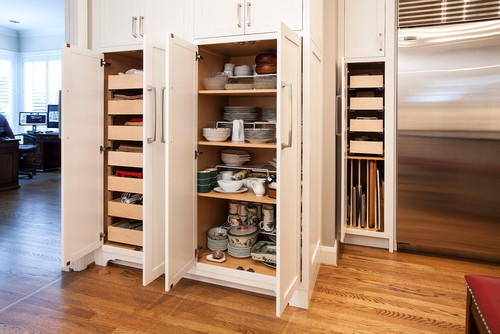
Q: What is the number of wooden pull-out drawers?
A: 11